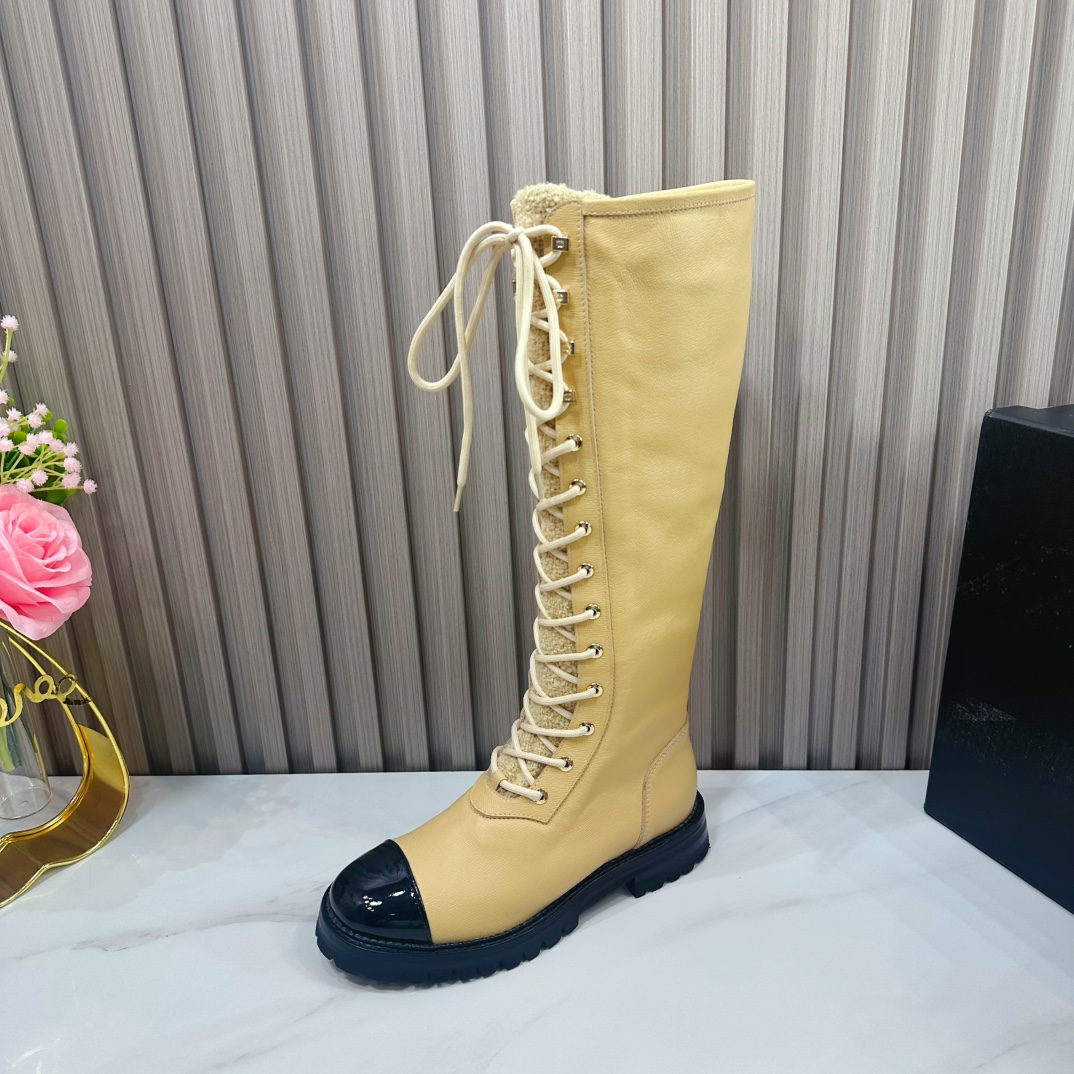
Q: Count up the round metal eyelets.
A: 10